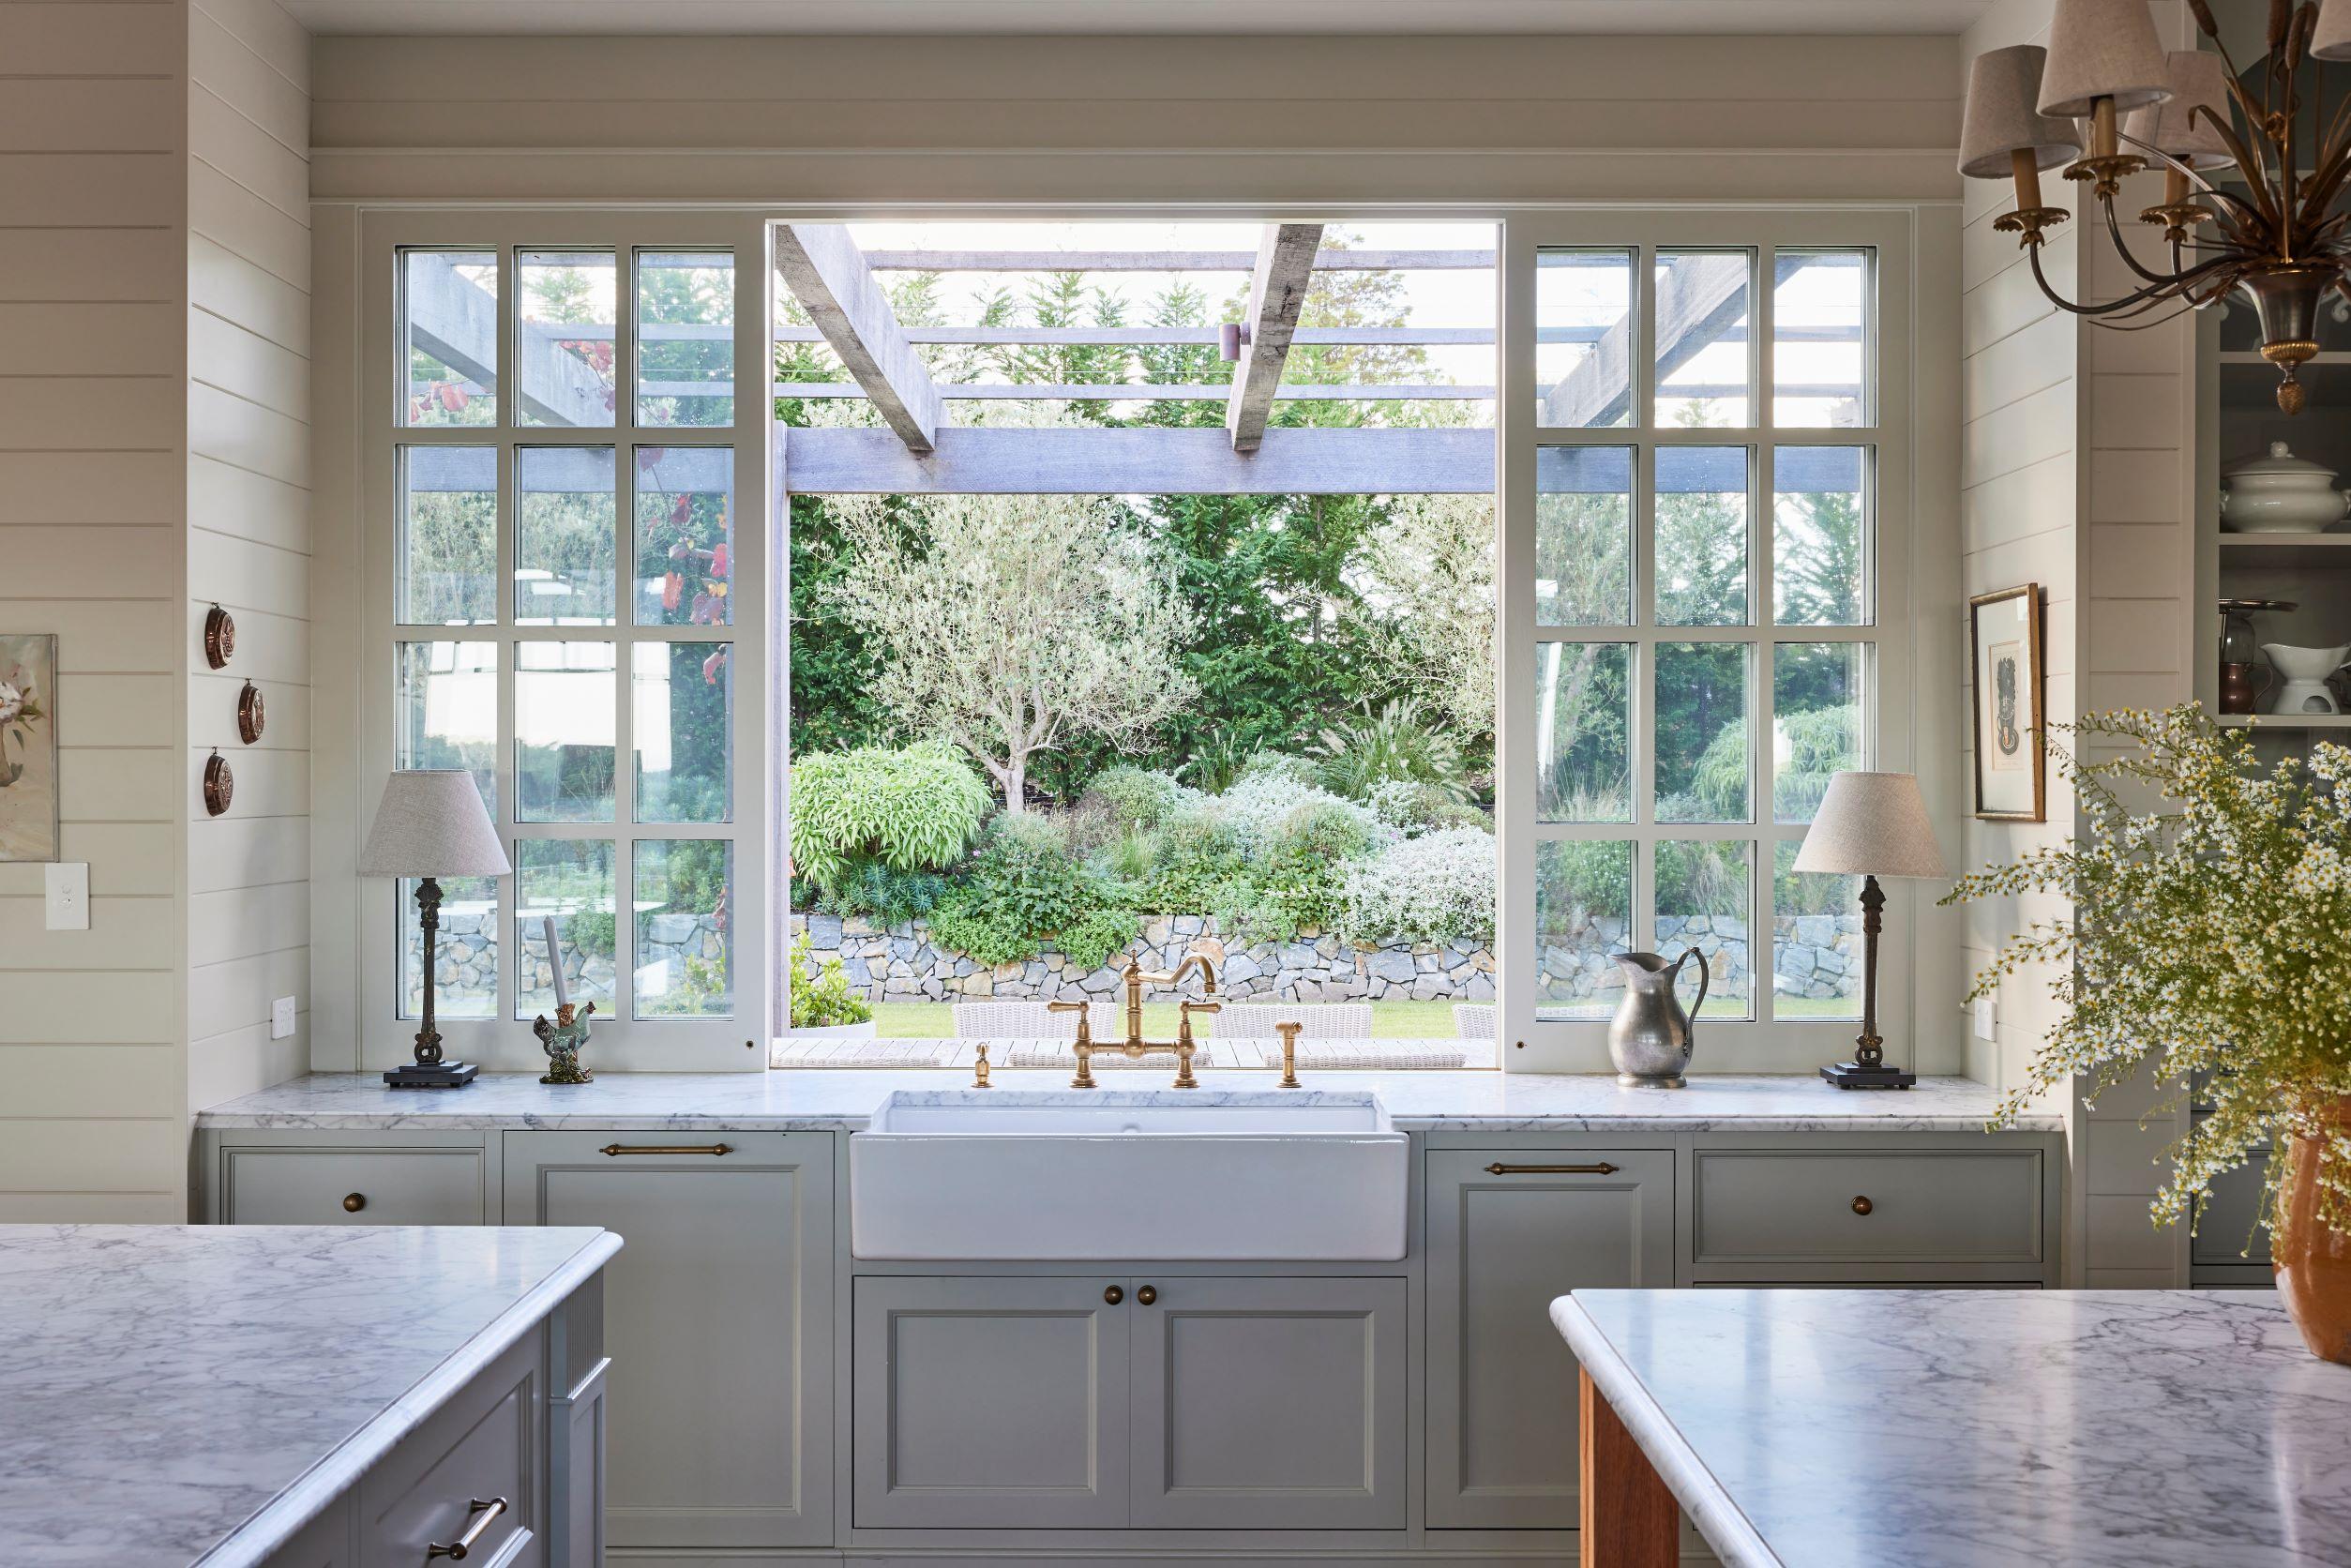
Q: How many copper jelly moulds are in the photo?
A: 3